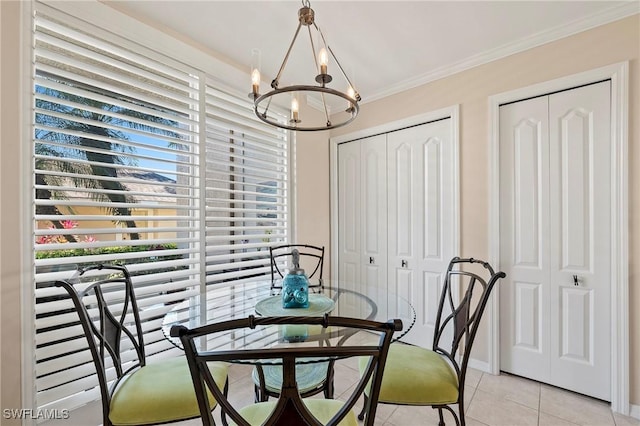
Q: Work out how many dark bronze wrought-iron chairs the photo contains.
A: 4